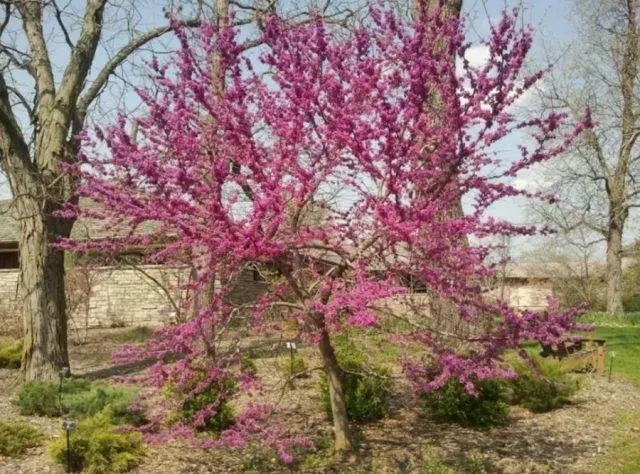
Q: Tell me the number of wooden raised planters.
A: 1